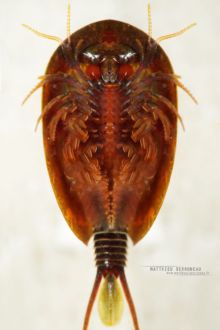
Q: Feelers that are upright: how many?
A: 2